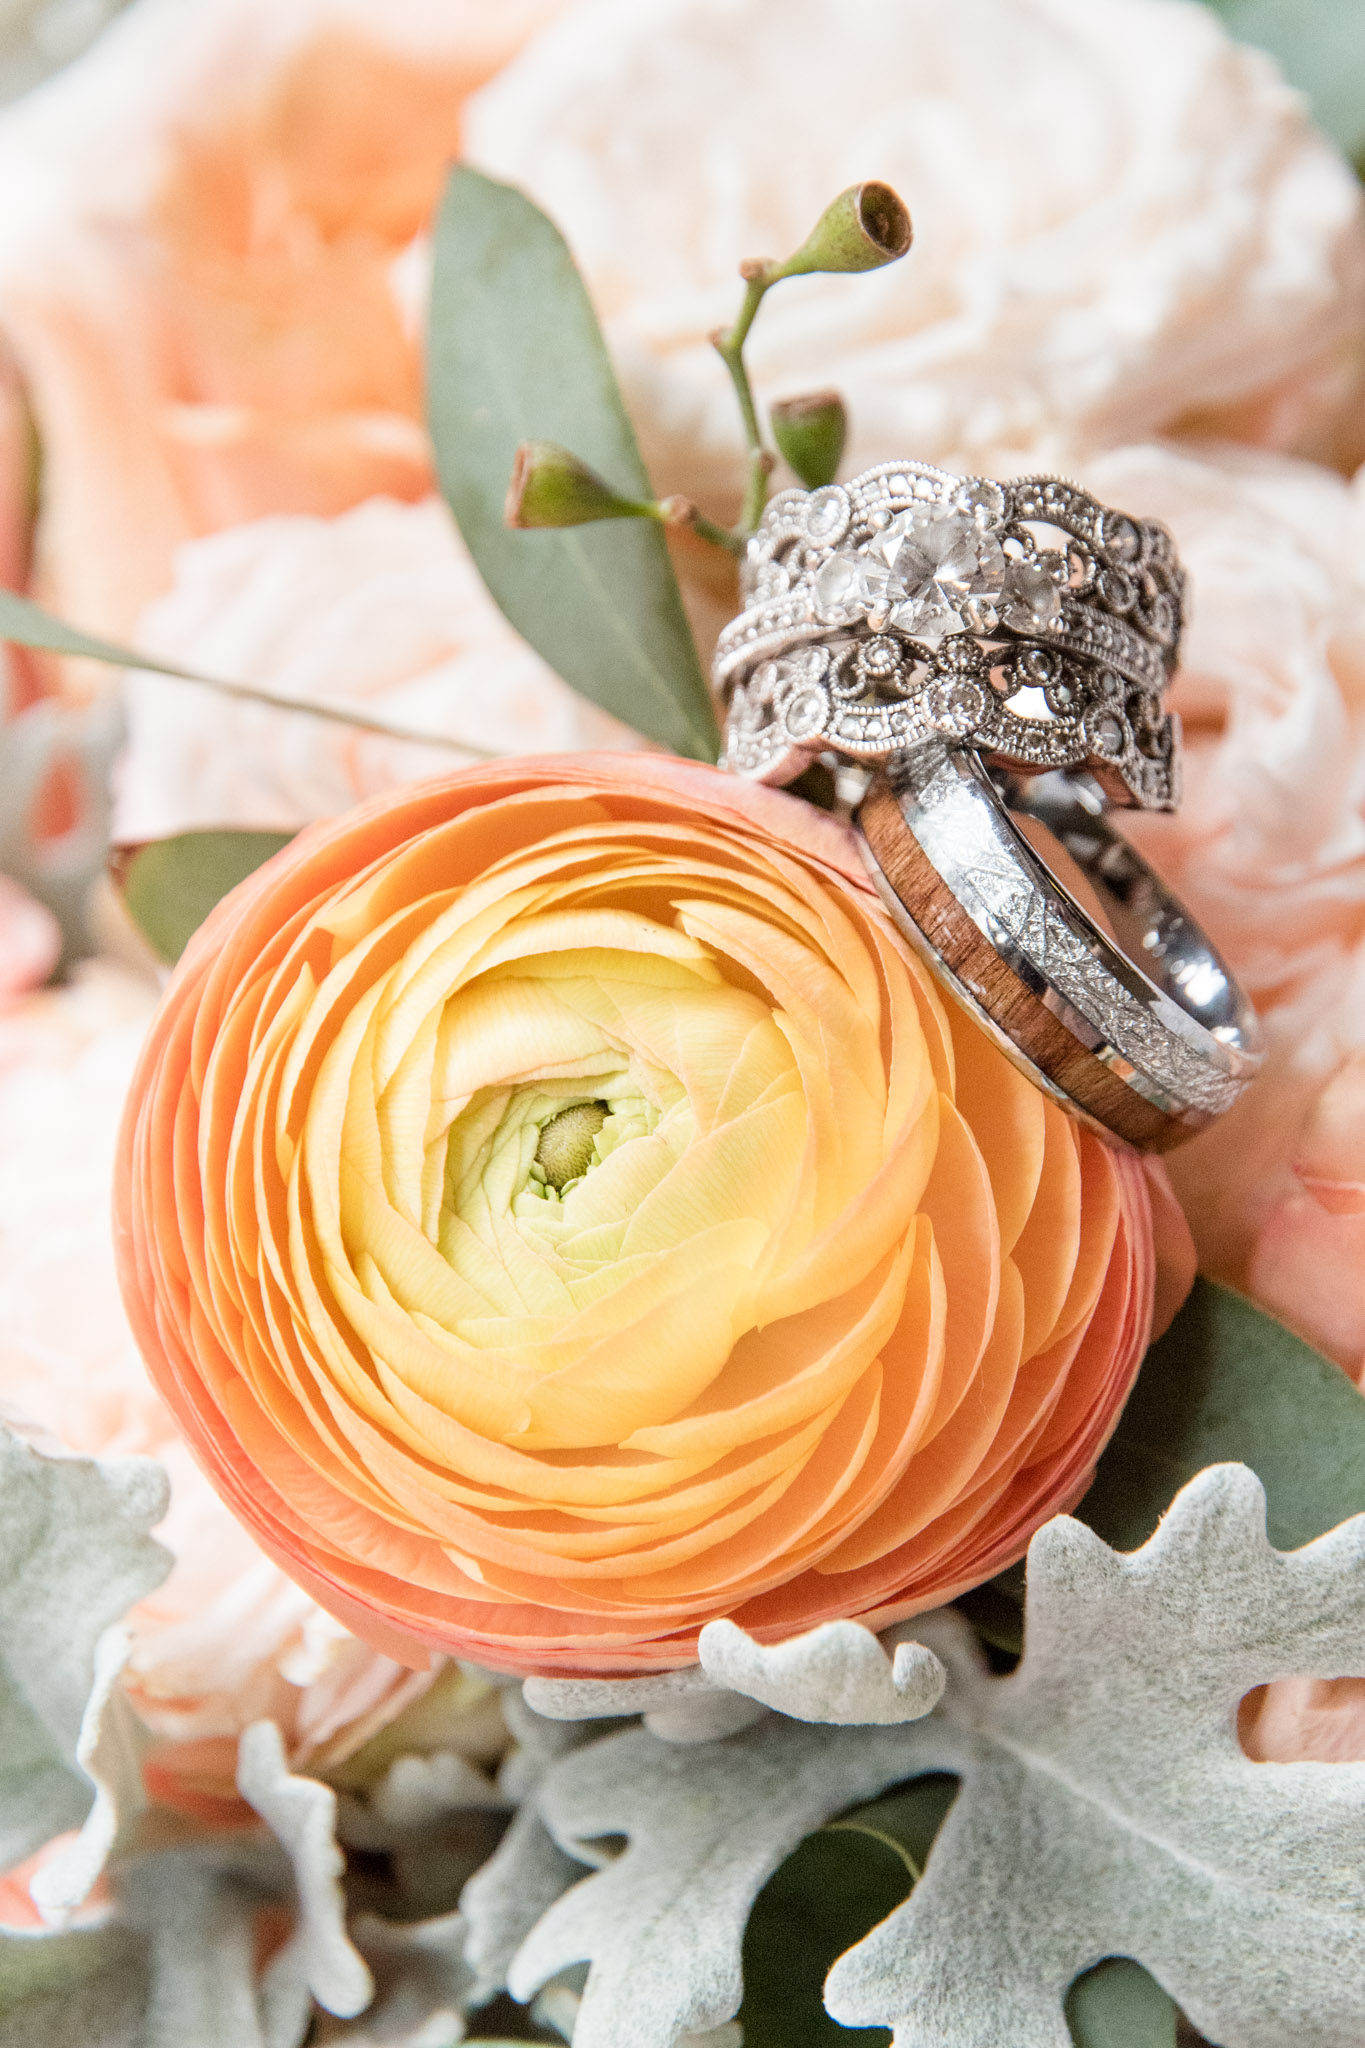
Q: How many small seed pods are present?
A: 3